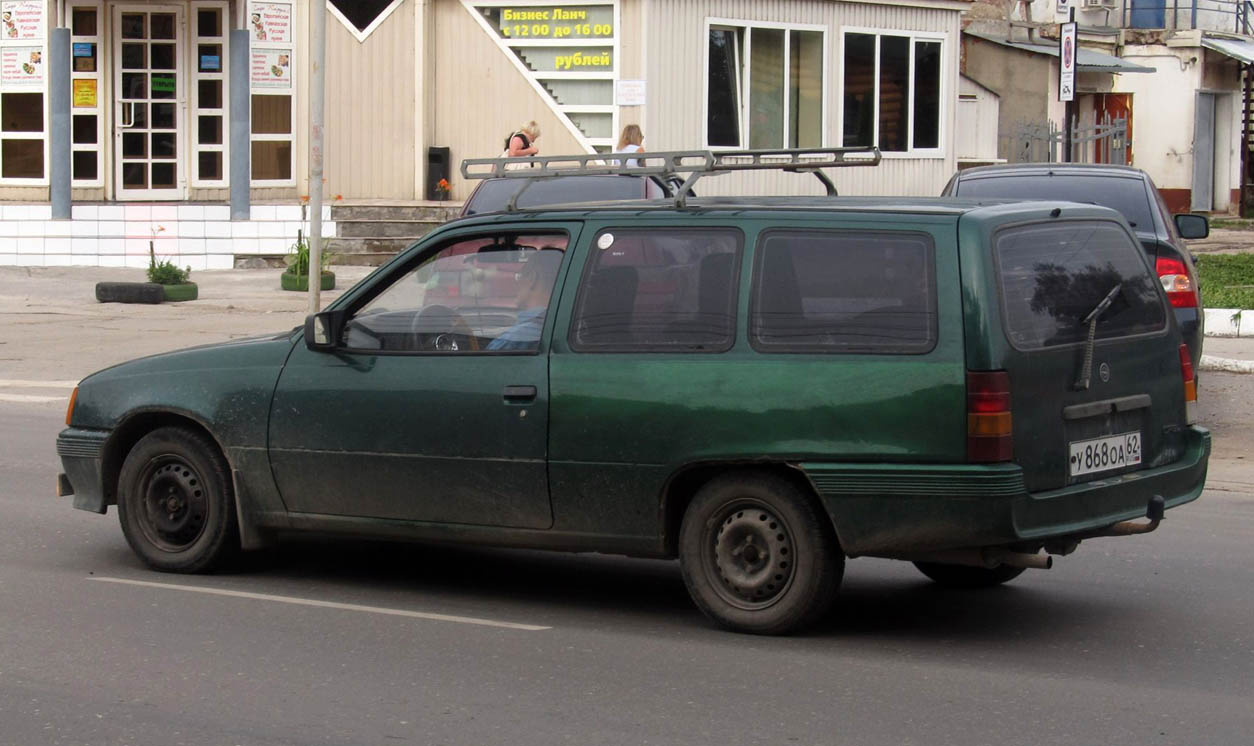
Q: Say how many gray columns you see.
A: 2